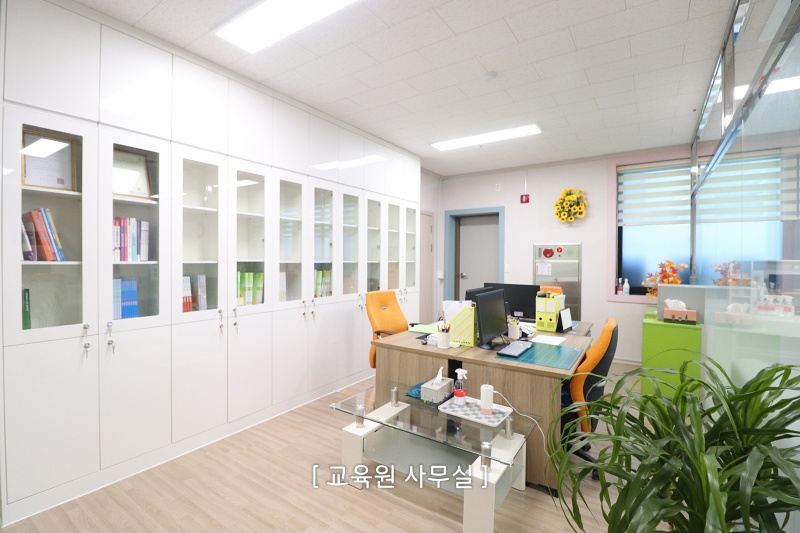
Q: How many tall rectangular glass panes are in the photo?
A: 10